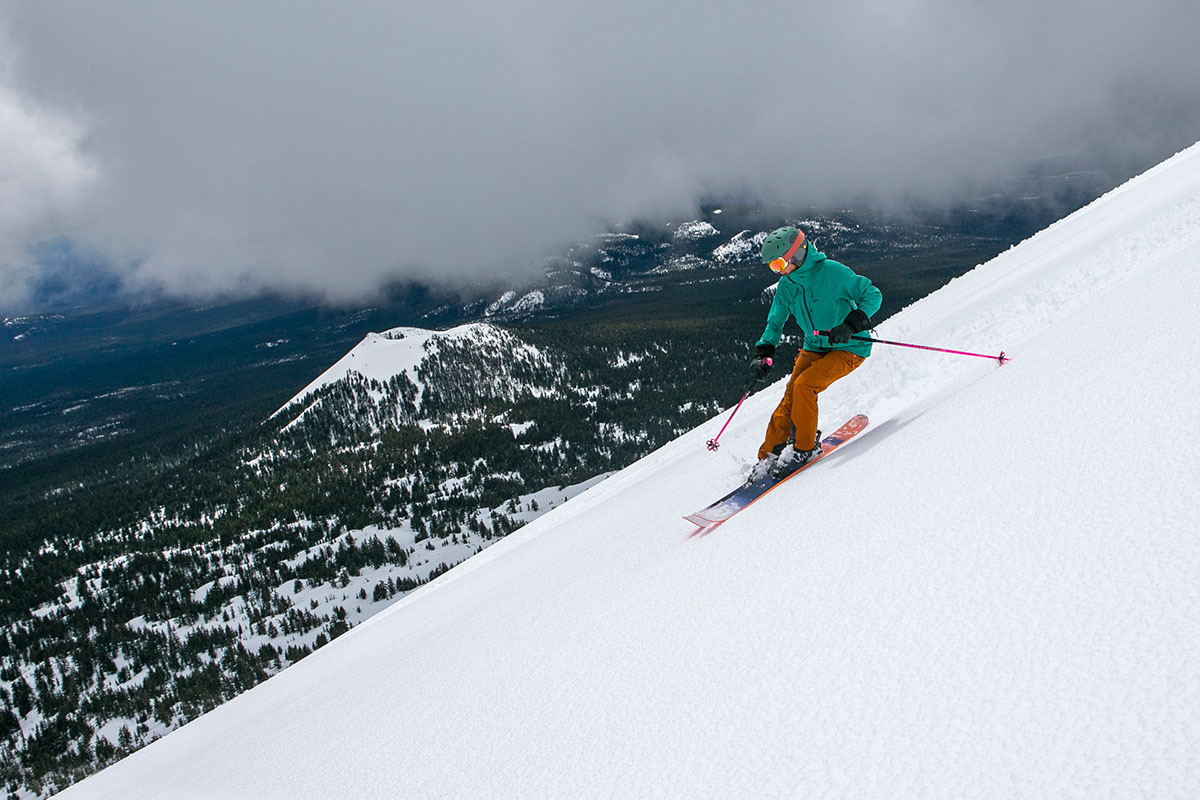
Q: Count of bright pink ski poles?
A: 2